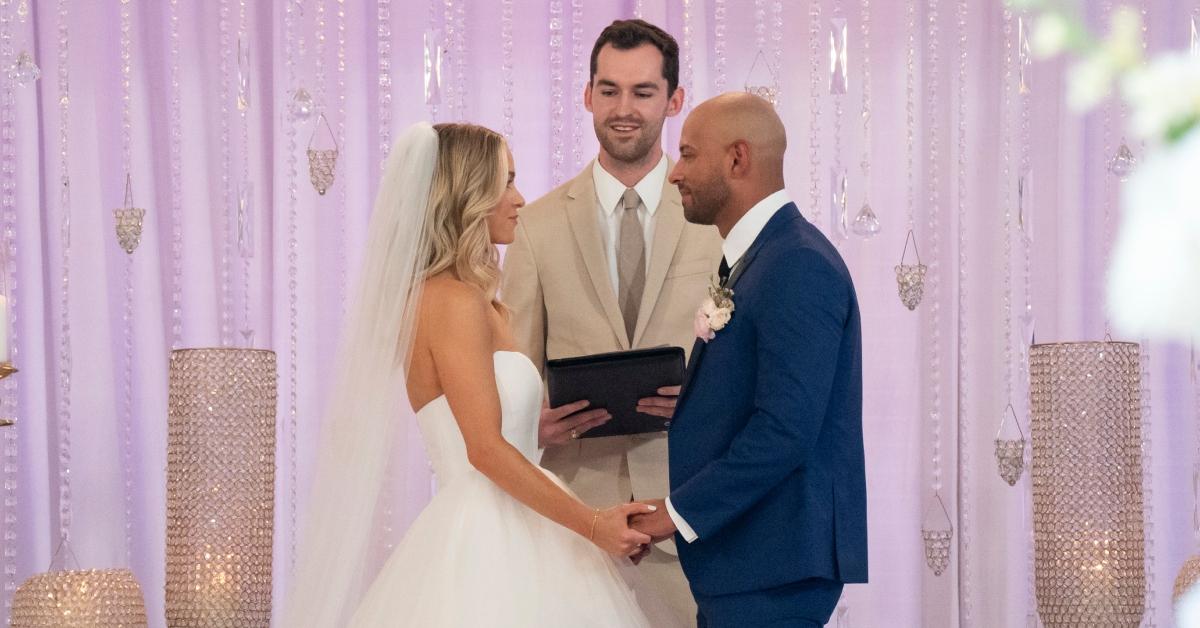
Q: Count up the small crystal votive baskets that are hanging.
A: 6